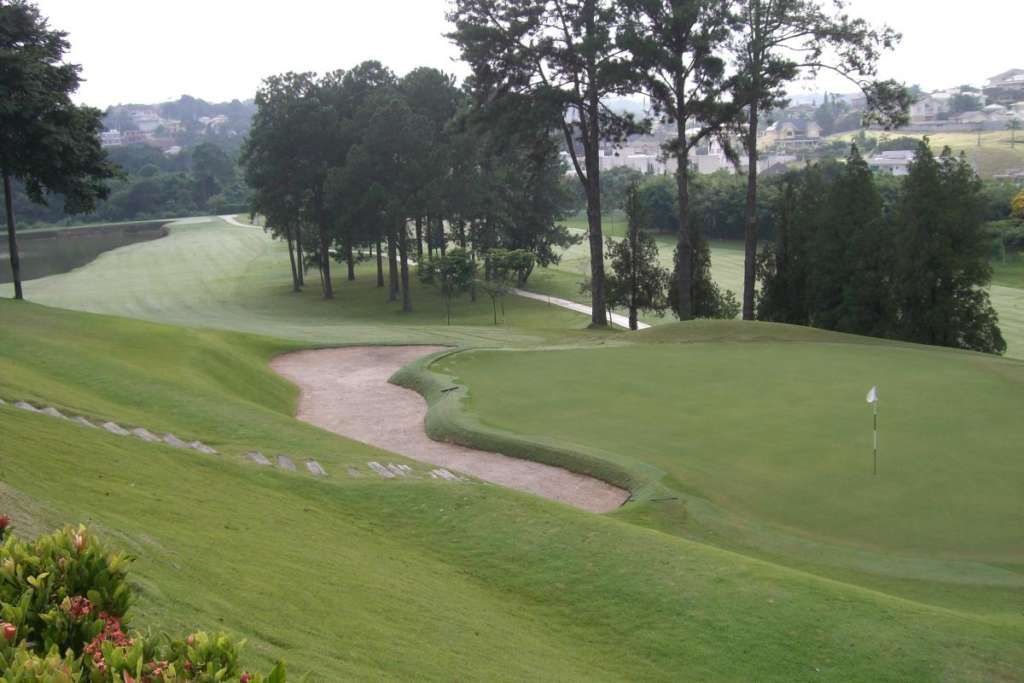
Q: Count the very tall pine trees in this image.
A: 3